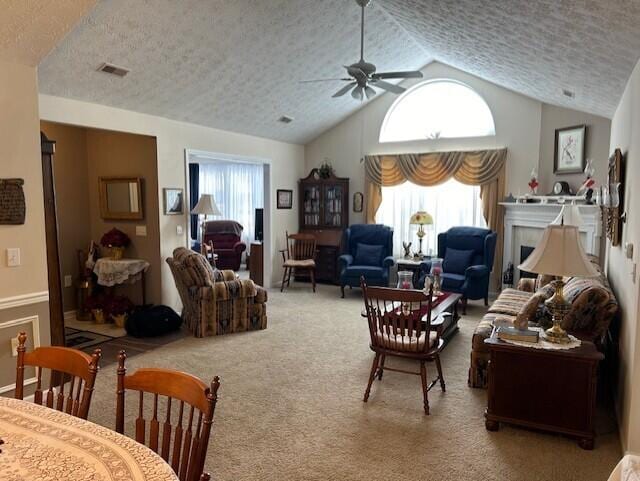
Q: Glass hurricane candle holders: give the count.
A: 2